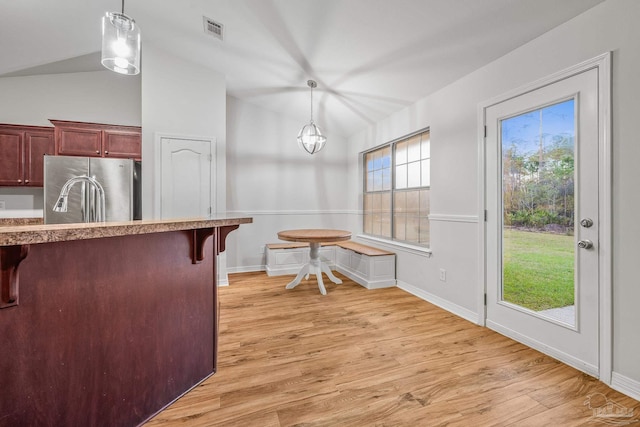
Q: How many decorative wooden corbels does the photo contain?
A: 3